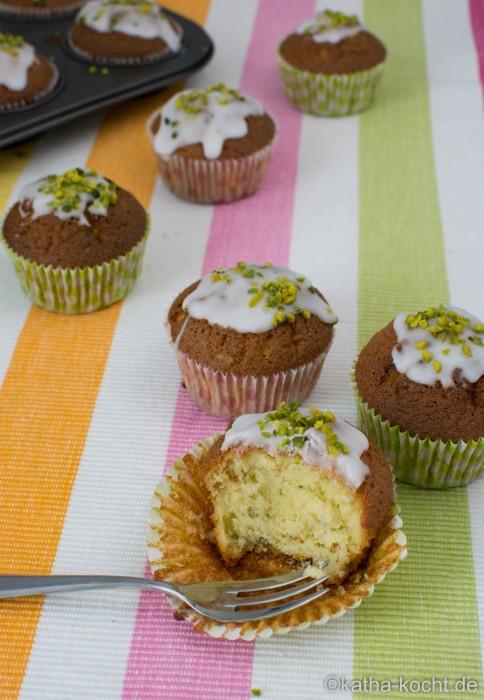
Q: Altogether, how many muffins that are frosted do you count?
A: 8